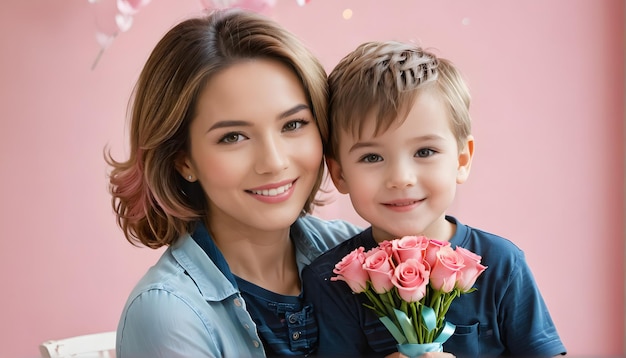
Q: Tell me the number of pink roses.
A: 8